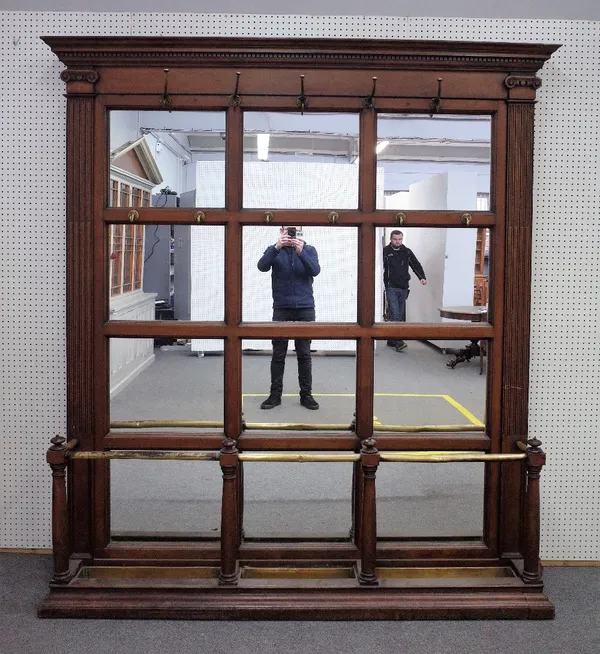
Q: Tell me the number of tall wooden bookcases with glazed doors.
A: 1